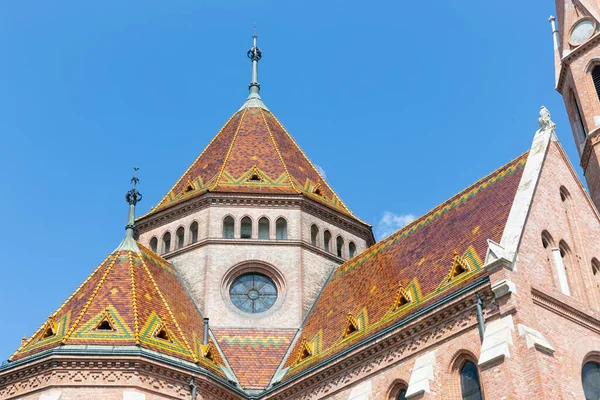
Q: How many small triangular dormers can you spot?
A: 11